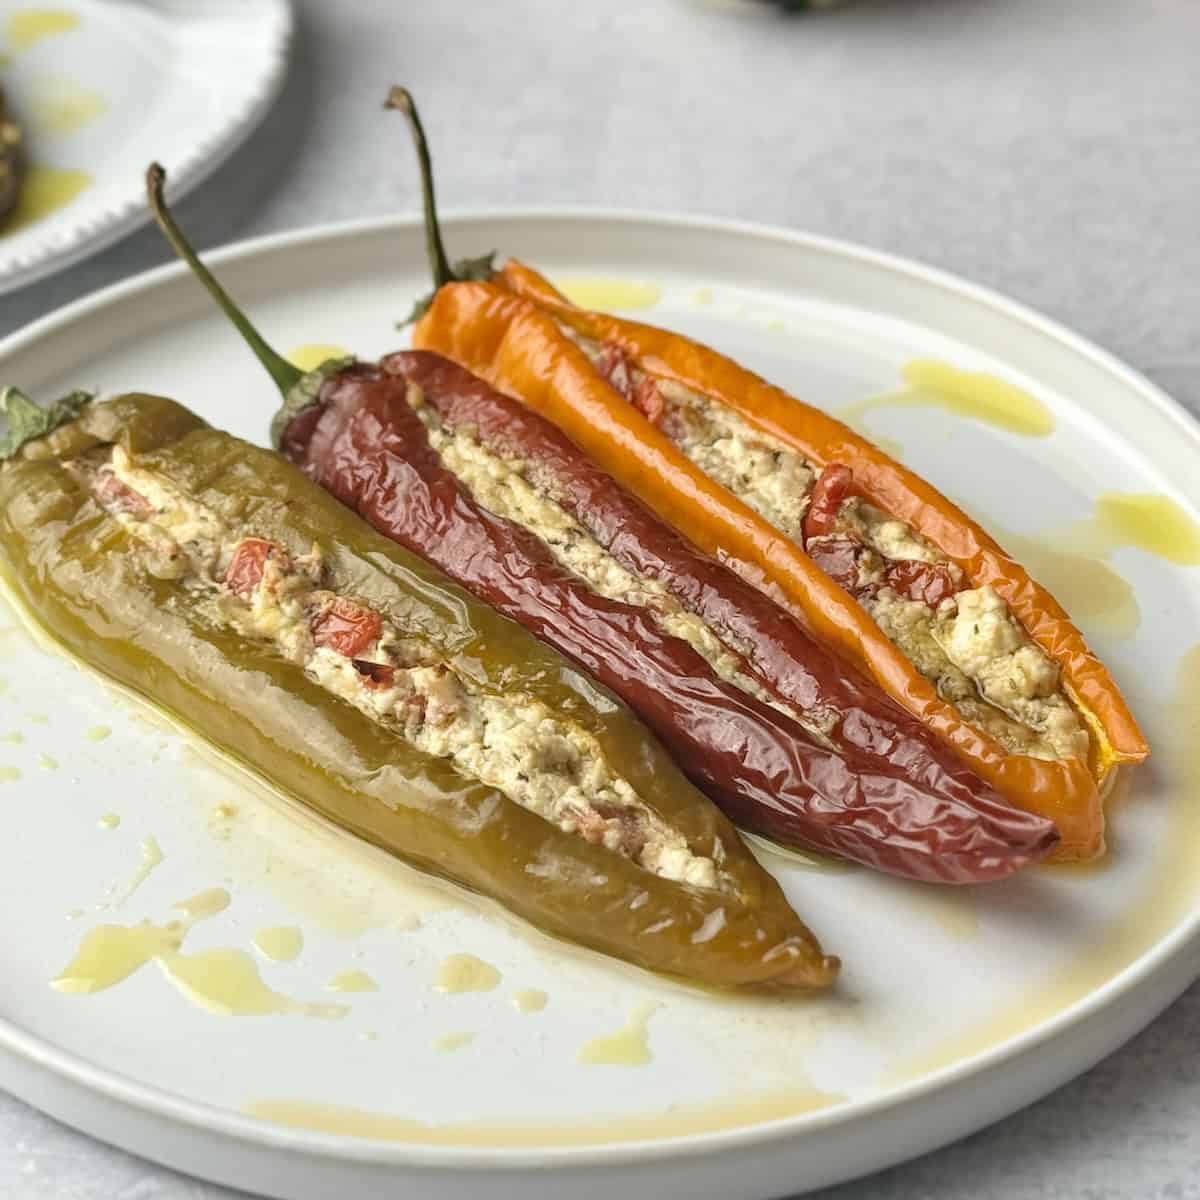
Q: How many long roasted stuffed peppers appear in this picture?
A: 3